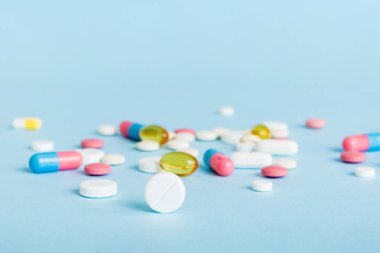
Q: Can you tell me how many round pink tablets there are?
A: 6